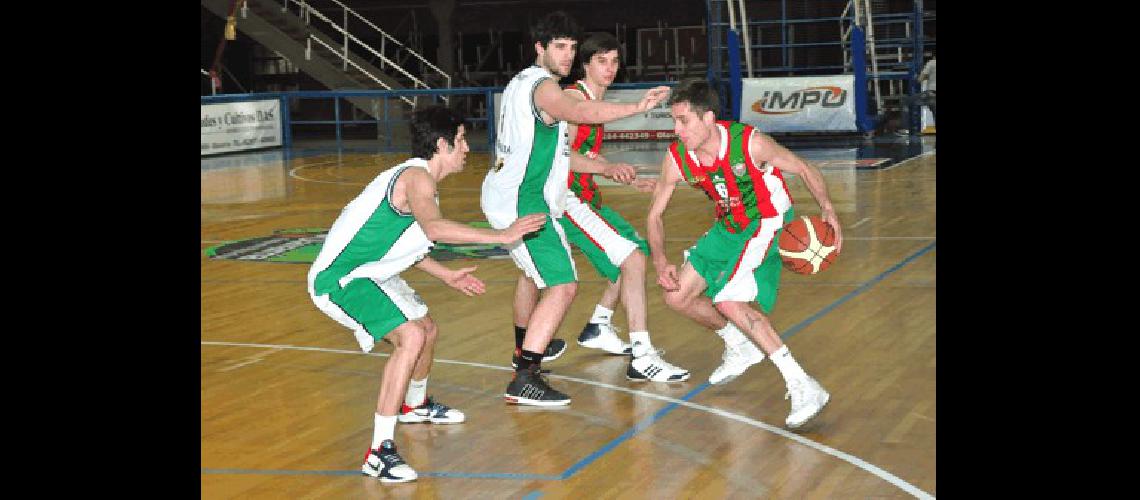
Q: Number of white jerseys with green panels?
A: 2